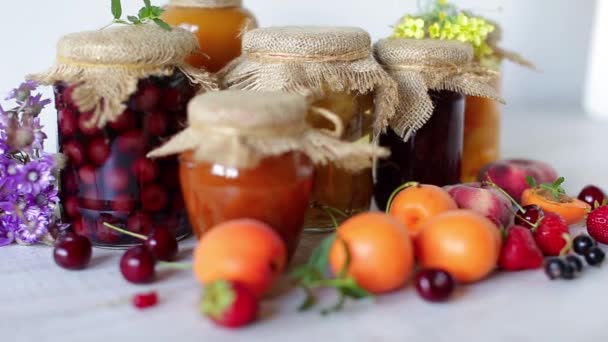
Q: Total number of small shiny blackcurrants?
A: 5